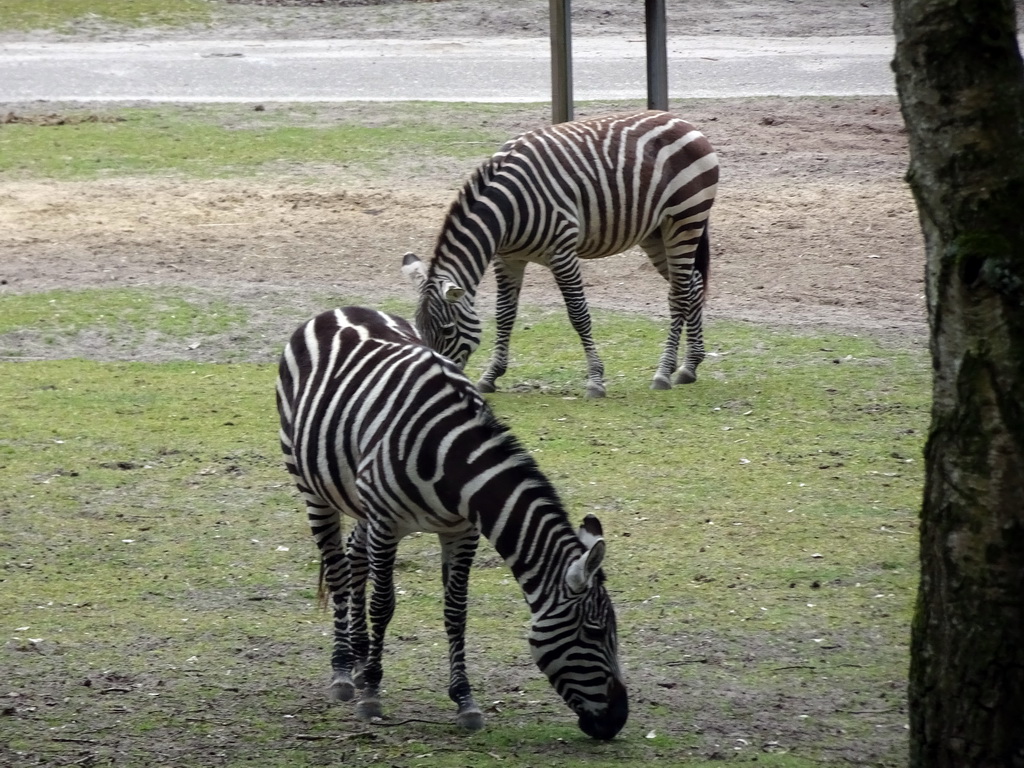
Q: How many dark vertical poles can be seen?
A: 2